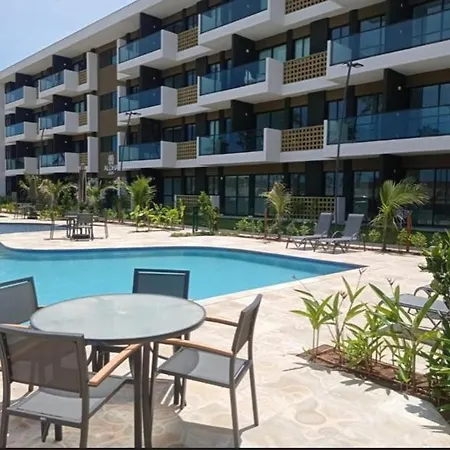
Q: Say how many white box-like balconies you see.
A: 14